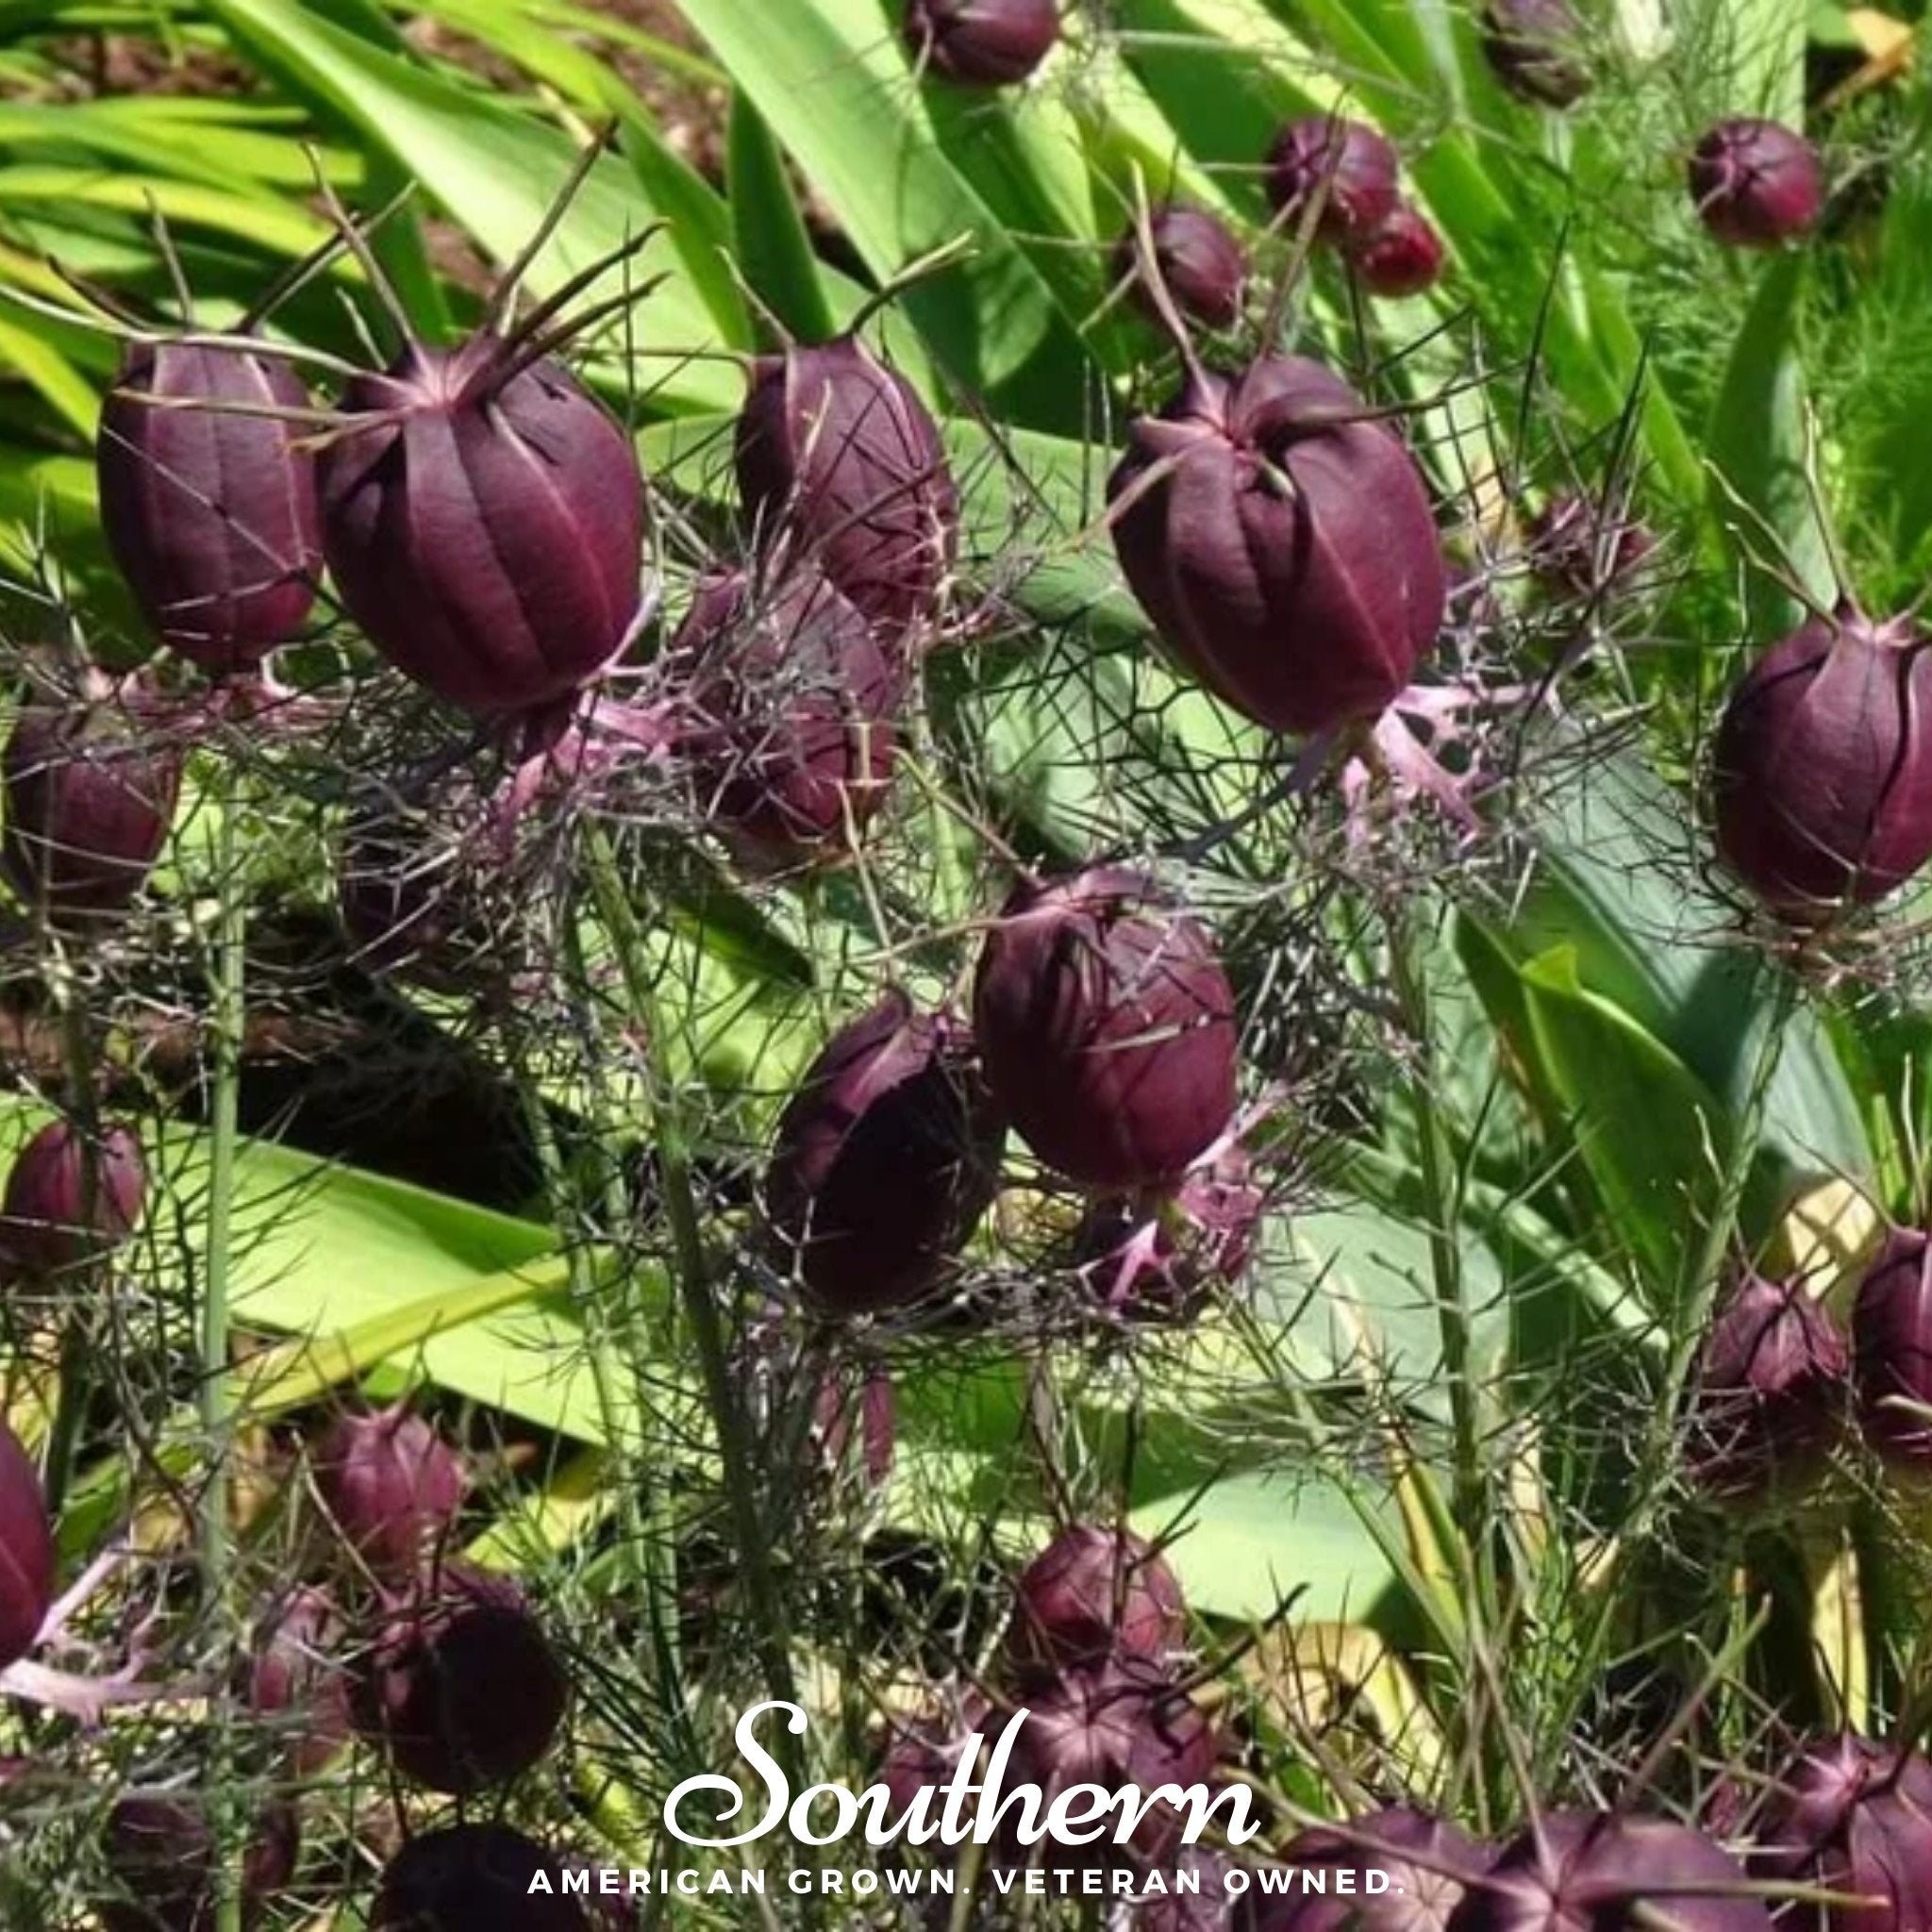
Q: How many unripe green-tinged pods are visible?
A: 0